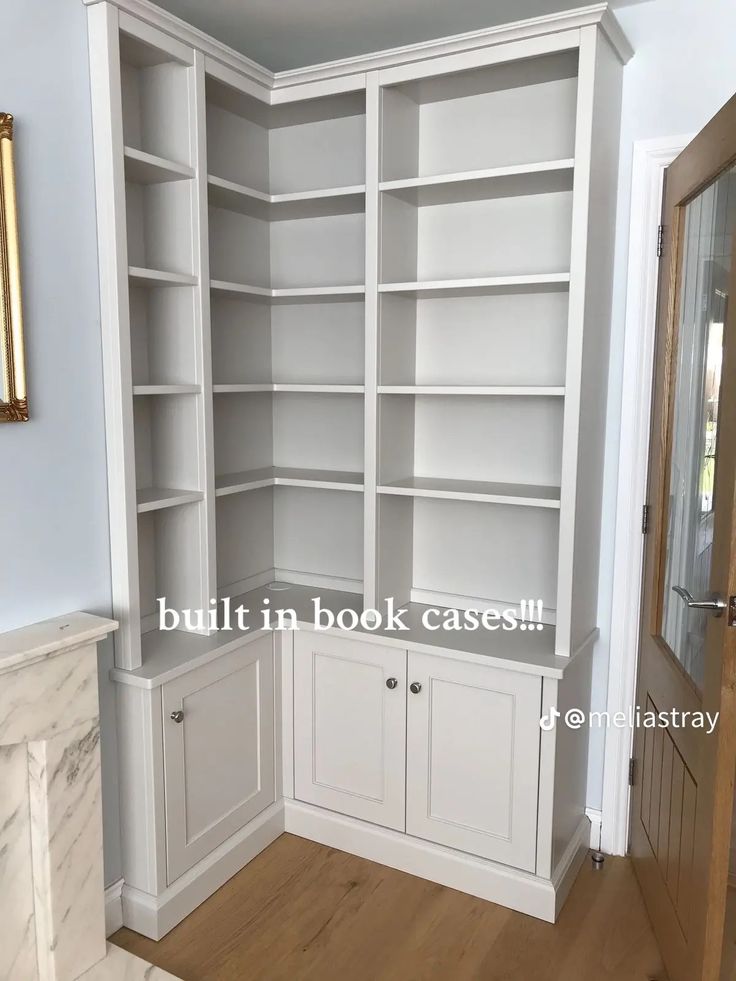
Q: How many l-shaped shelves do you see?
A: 4